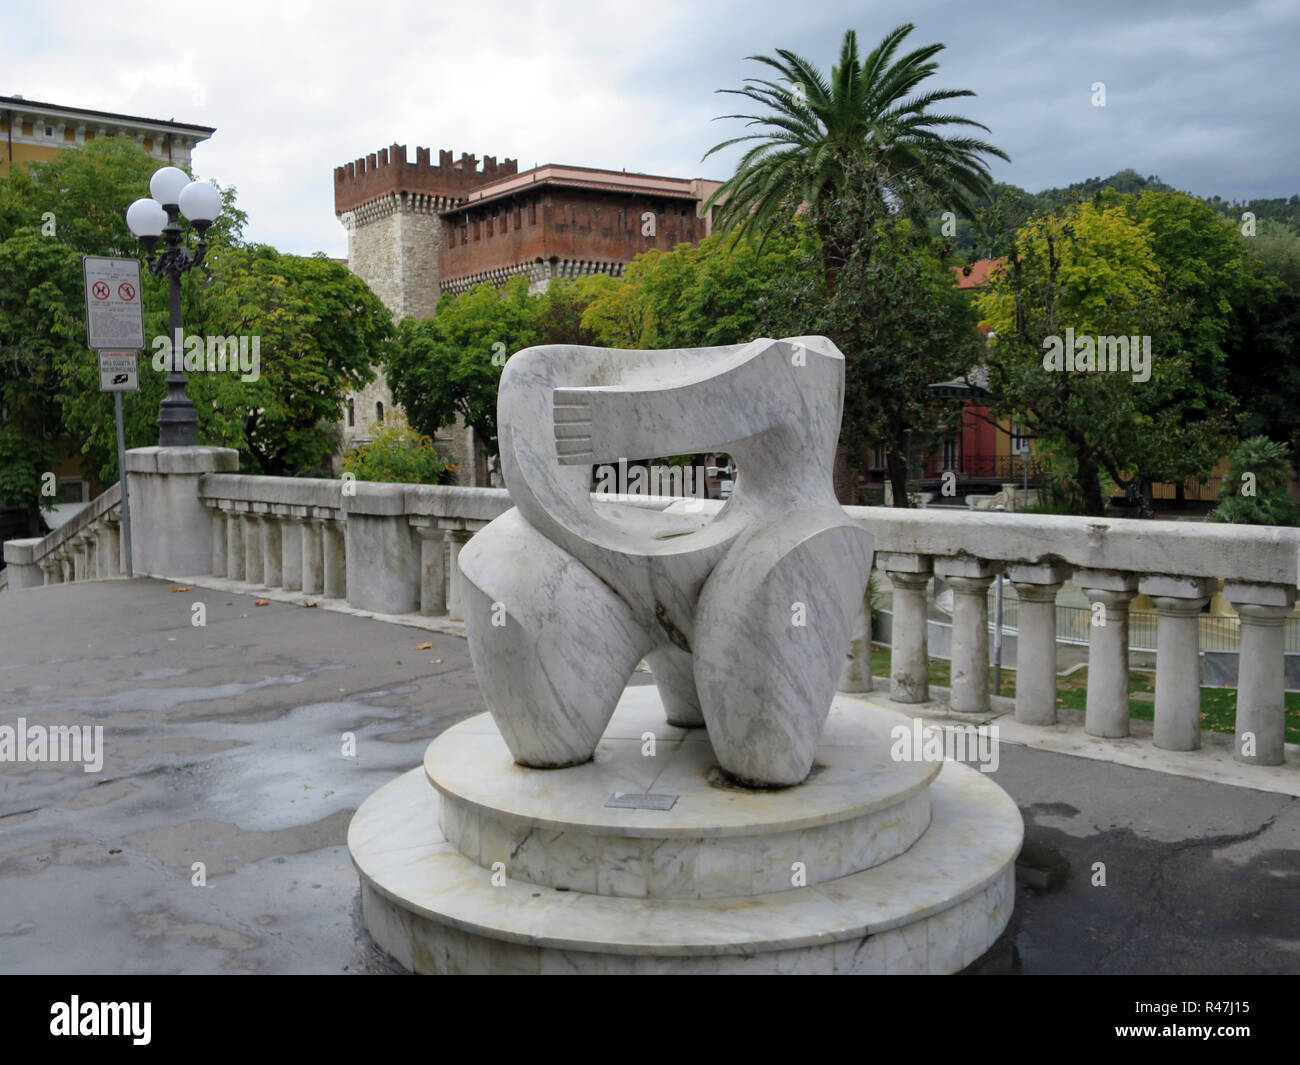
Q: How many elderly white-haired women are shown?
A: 0